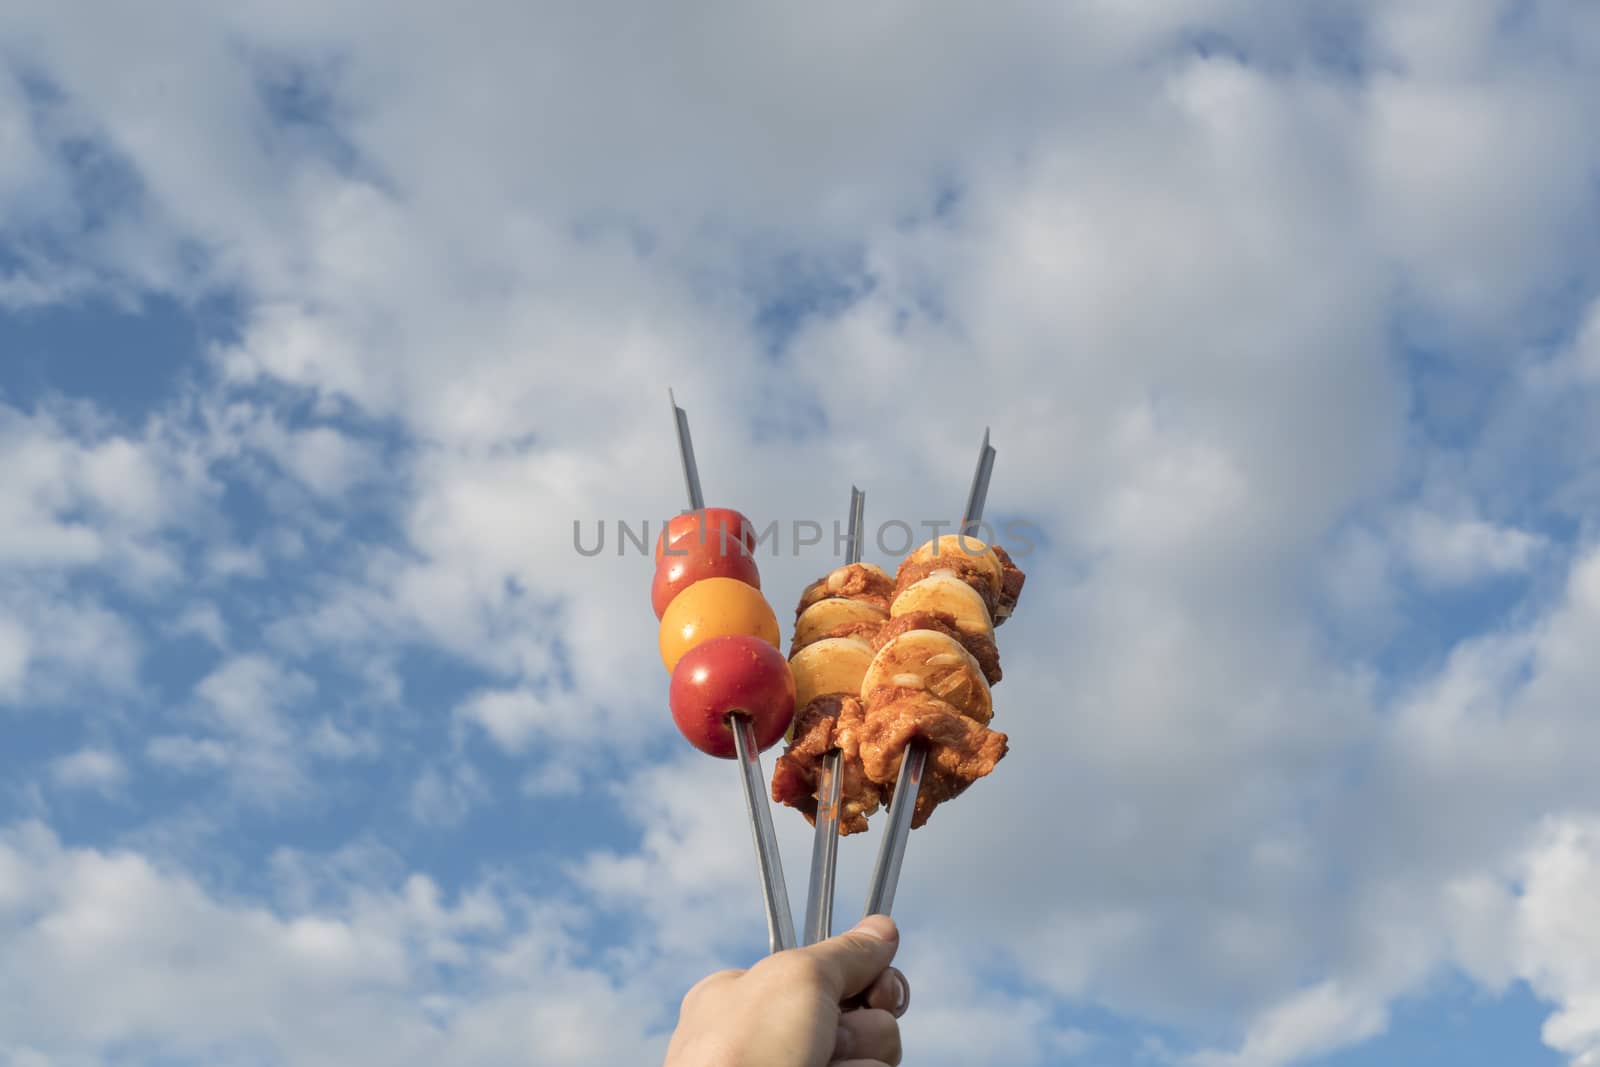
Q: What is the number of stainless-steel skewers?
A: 3